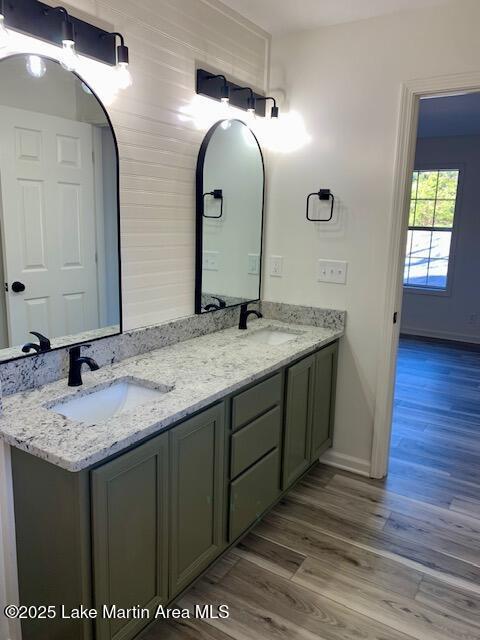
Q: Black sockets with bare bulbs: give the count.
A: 6